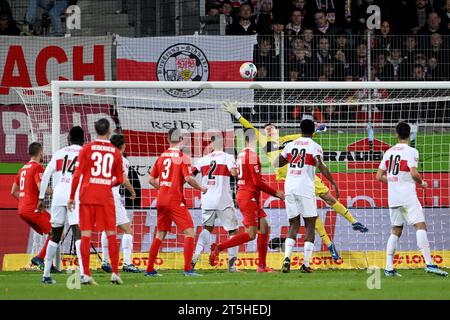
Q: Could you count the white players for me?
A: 5